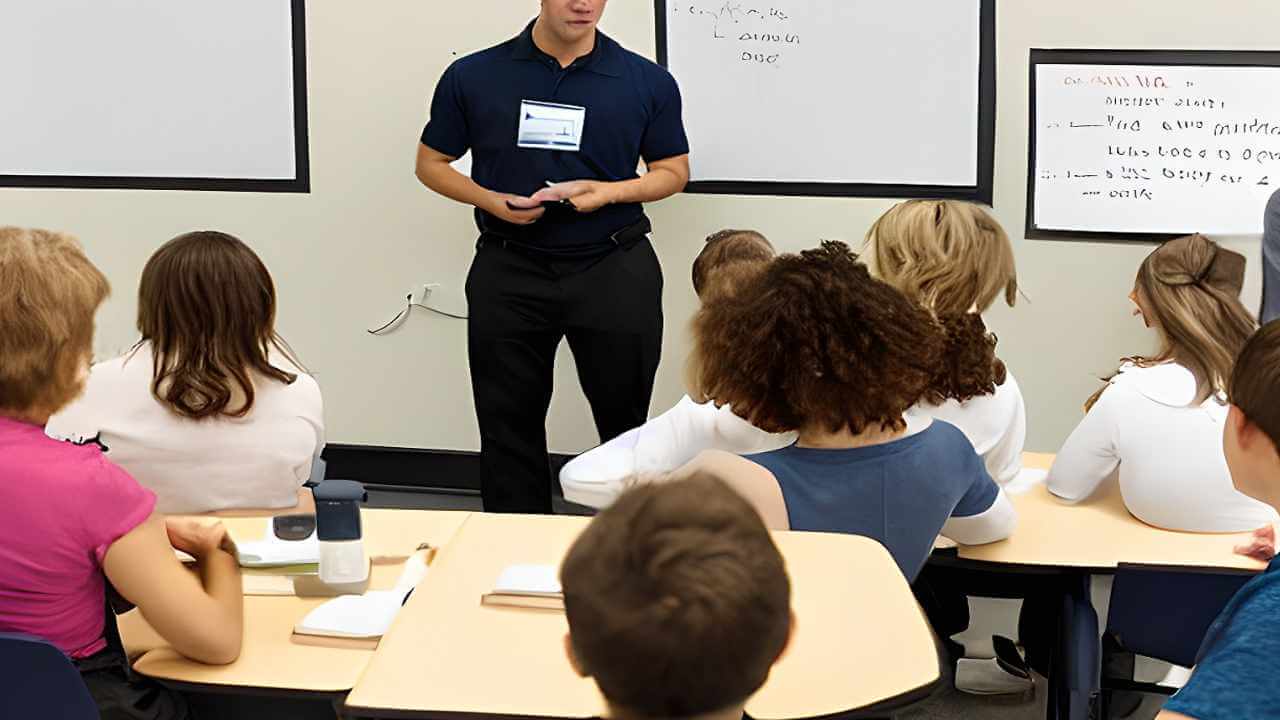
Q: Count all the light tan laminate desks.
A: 3